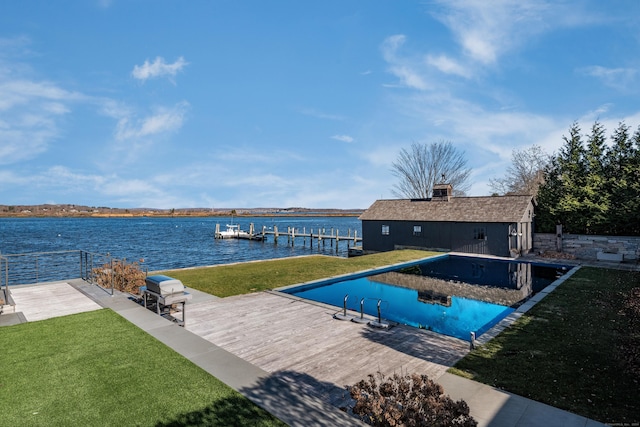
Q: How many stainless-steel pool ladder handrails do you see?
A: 3